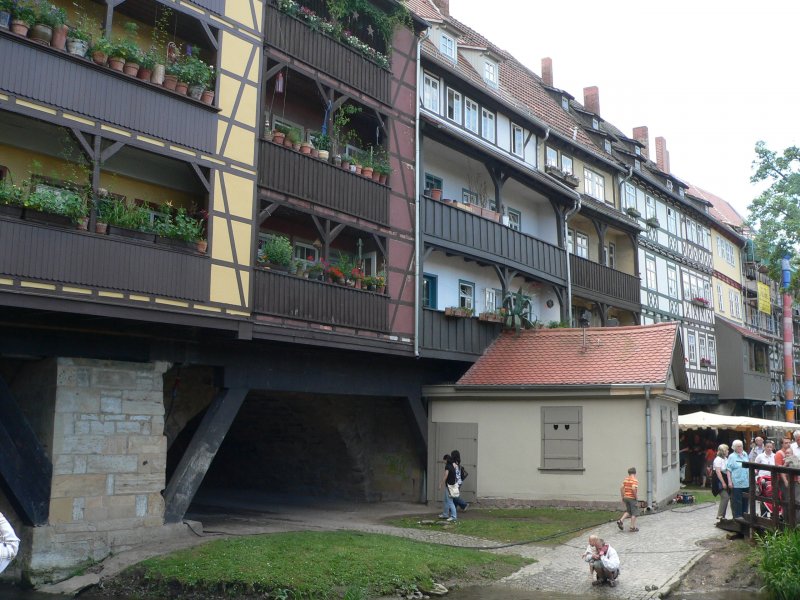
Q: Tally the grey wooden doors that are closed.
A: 1